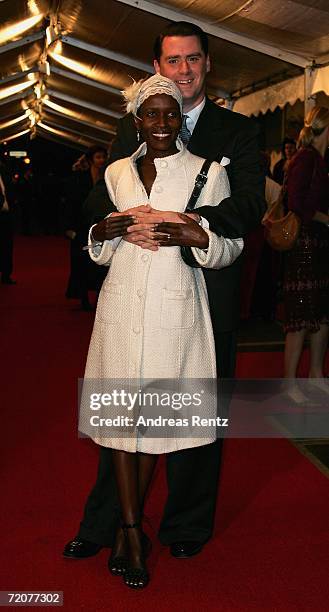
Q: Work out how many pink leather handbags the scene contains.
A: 0